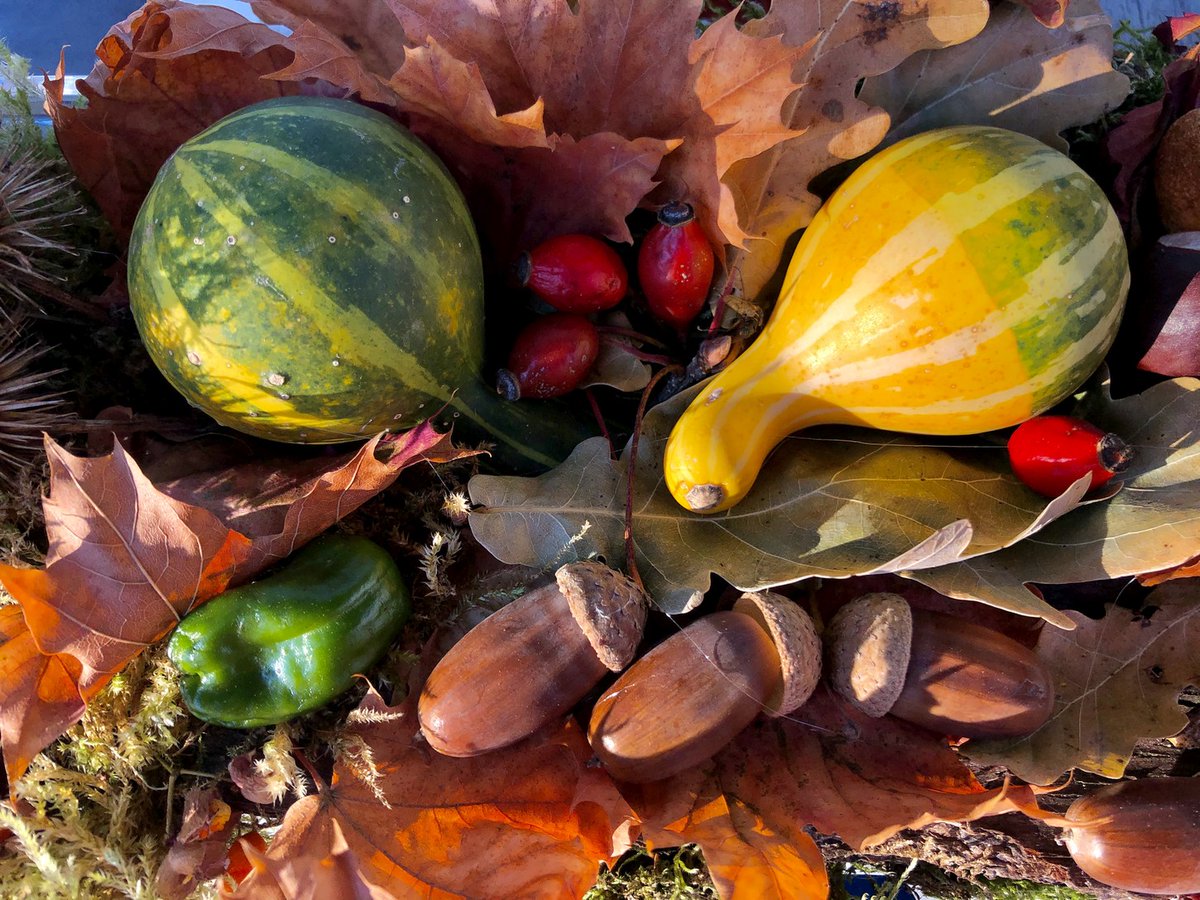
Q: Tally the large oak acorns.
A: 4